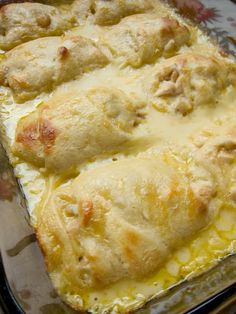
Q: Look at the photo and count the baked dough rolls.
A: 8